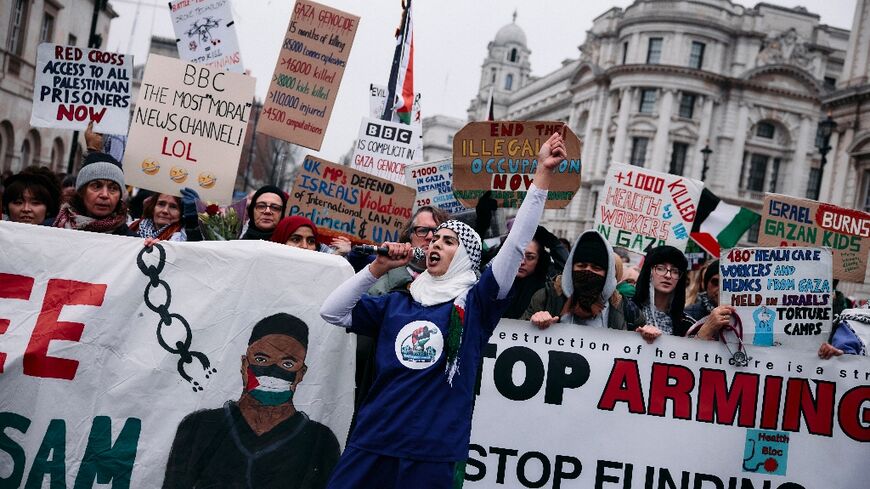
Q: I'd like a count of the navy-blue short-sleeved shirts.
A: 1